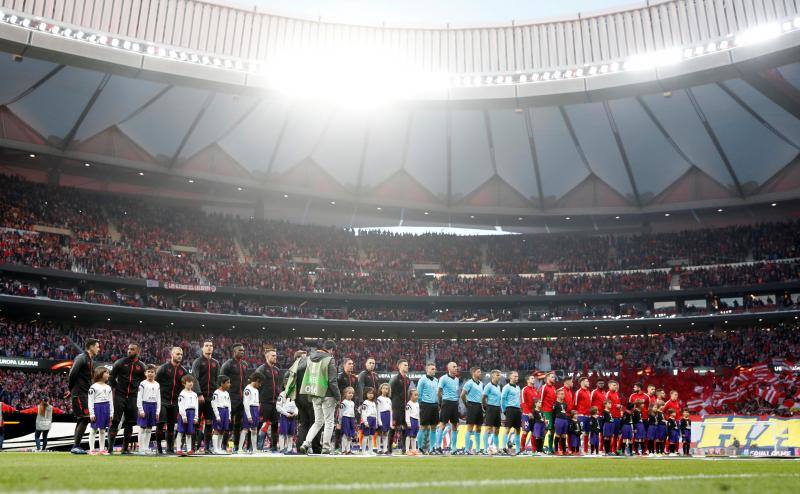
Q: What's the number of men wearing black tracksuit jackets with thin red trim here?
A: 9